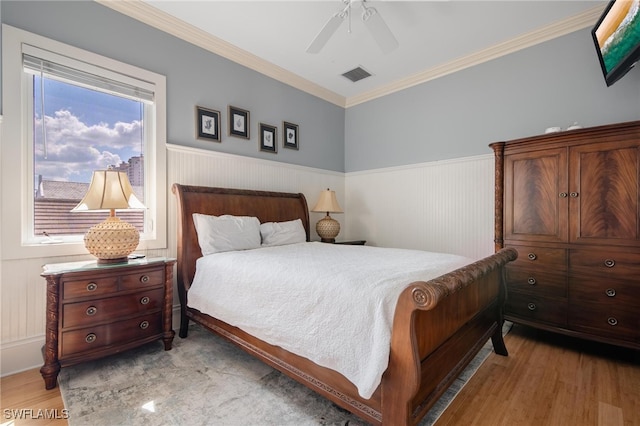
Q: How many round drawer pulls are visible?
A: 12